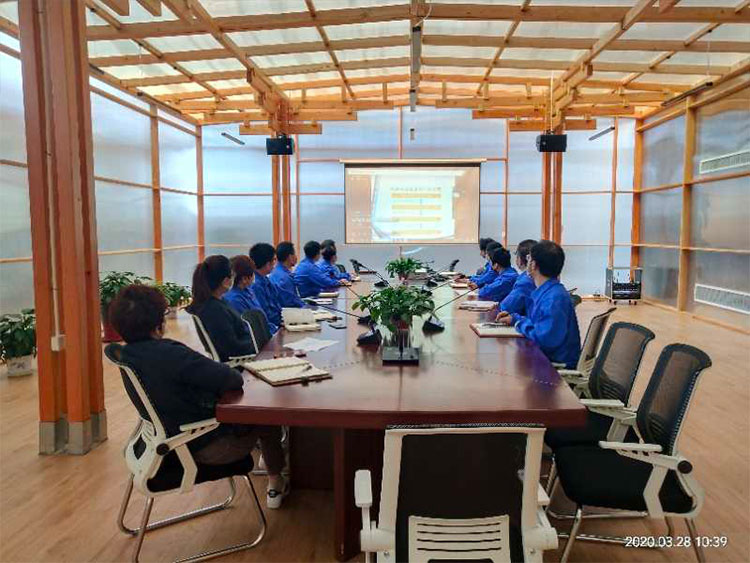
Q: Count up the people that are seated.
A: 13